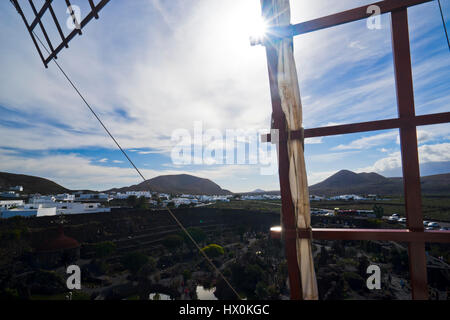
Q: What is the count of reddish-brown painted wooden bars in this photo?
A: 5